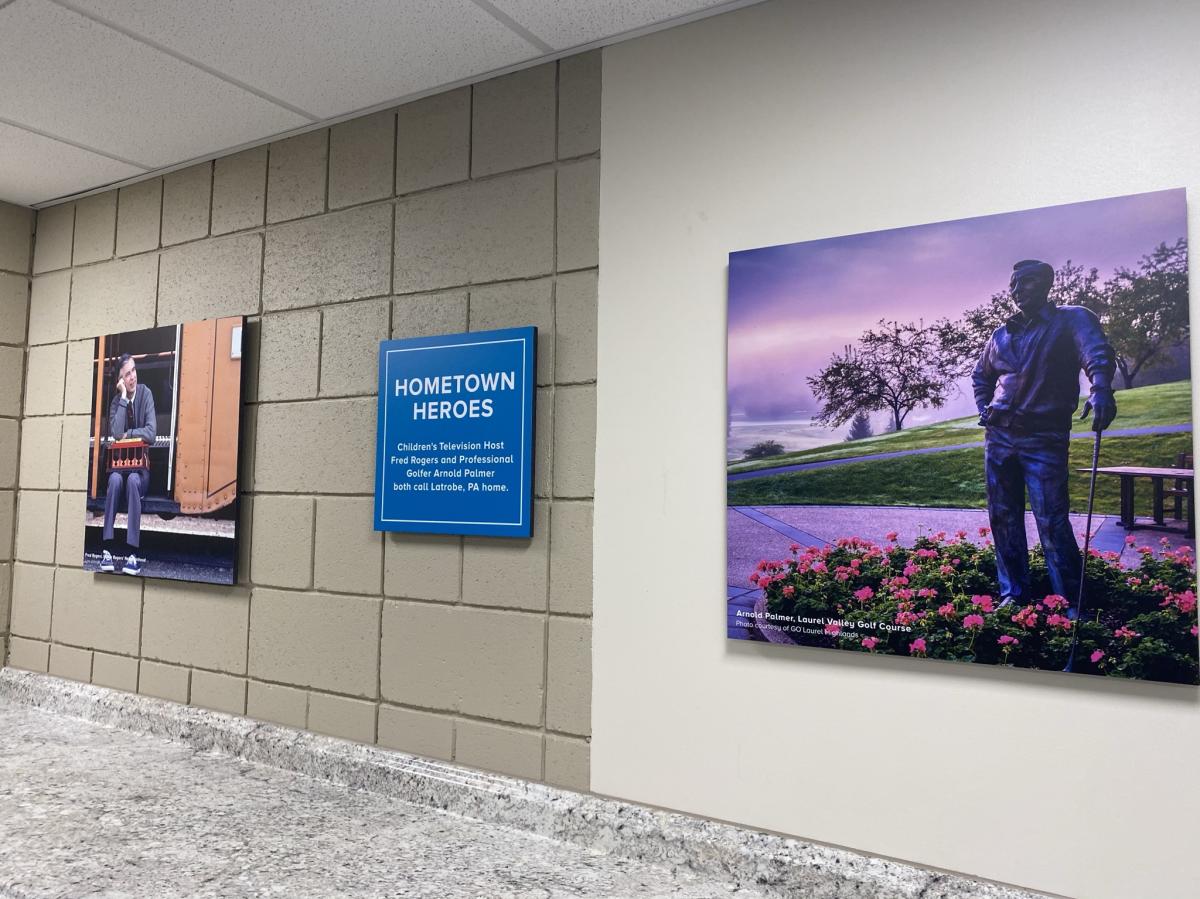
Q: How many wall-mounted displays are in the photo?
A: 3